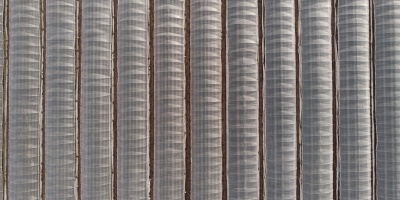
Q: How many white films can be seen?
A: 11